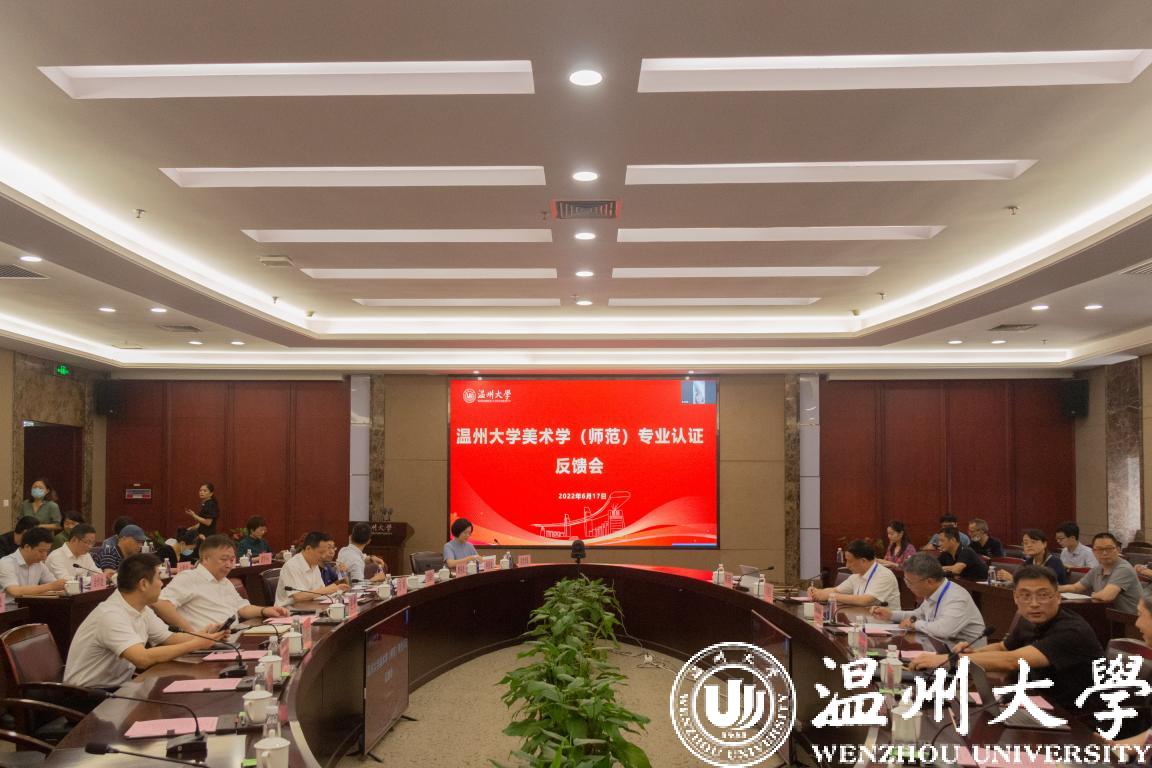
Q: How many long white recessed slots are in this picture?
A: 10